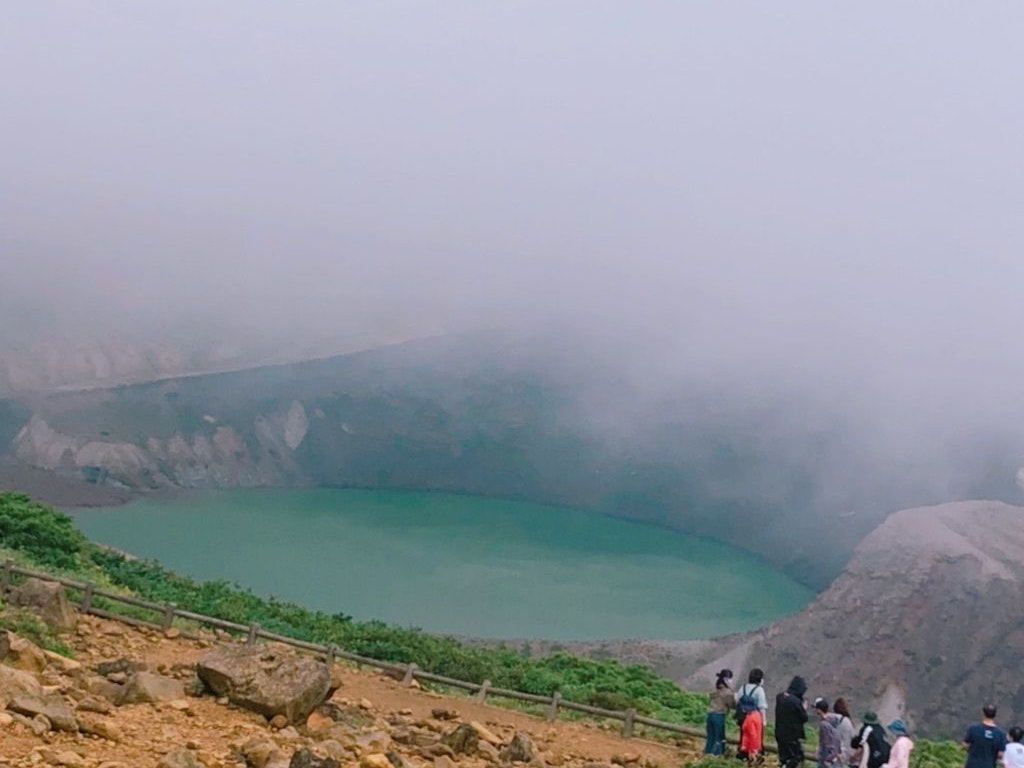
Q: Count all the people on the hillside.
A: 9